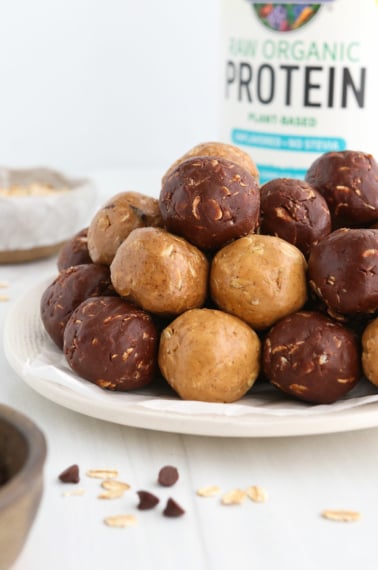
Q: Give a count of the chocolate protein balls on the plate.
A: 8